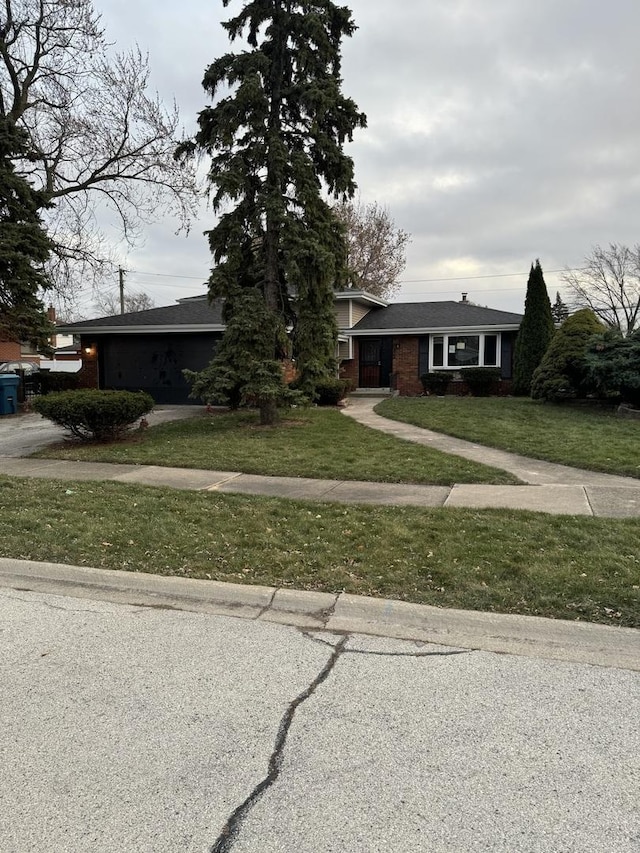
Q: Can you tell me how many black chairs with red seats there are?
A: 0